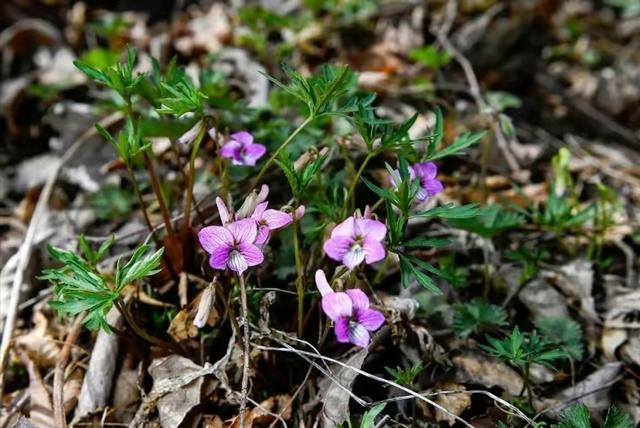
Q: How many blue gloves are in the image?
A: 0